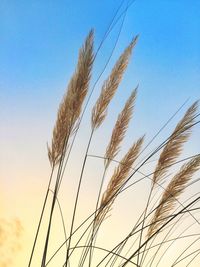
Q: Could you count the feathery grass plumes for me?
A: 6